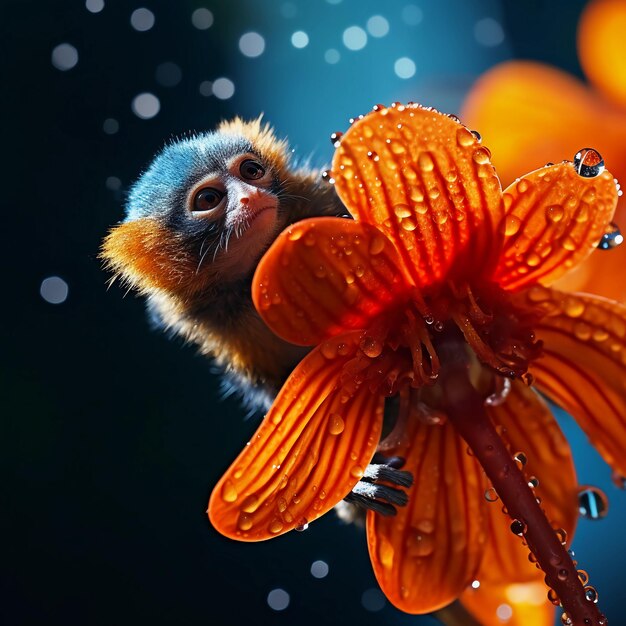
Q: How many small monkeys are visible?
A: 1